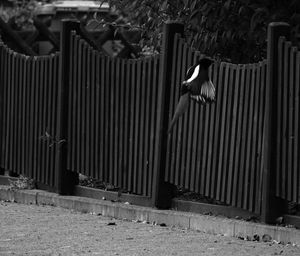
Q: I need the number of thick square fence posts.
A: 3